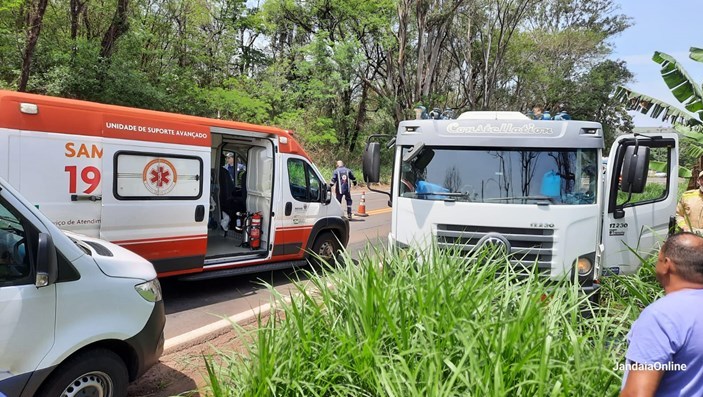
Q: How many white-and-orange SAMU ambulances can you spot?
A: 1